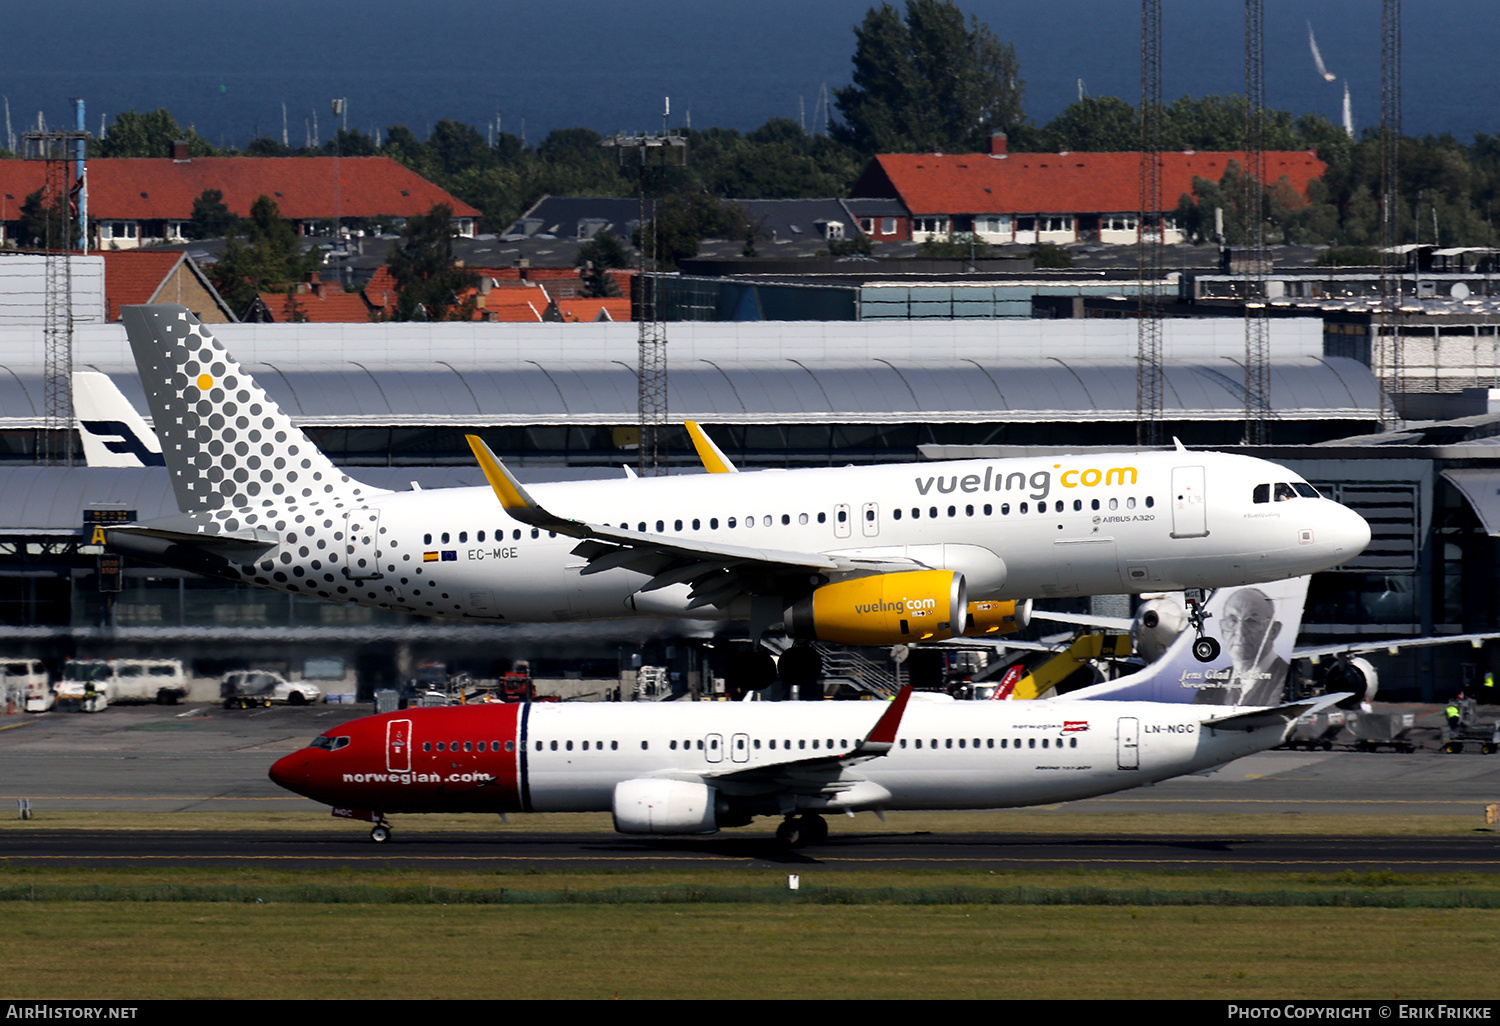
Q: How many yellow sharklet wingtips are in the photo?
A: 2